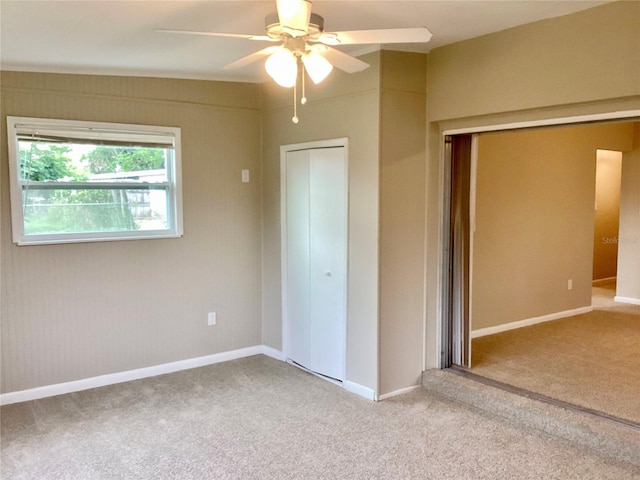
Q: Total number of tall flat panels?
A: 2